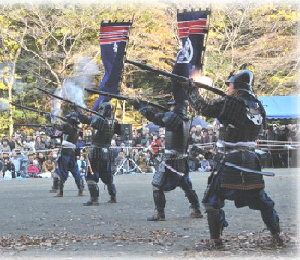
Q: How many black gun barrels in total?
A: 5